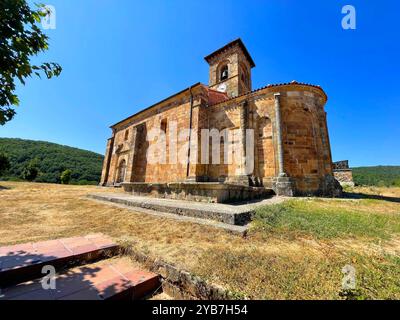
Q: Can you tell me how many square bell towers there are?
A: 1